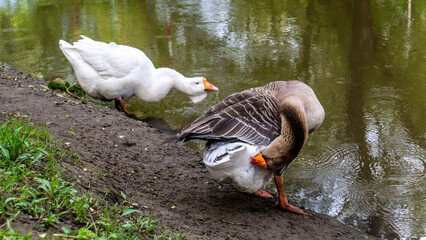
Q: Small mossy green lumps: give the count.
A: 2